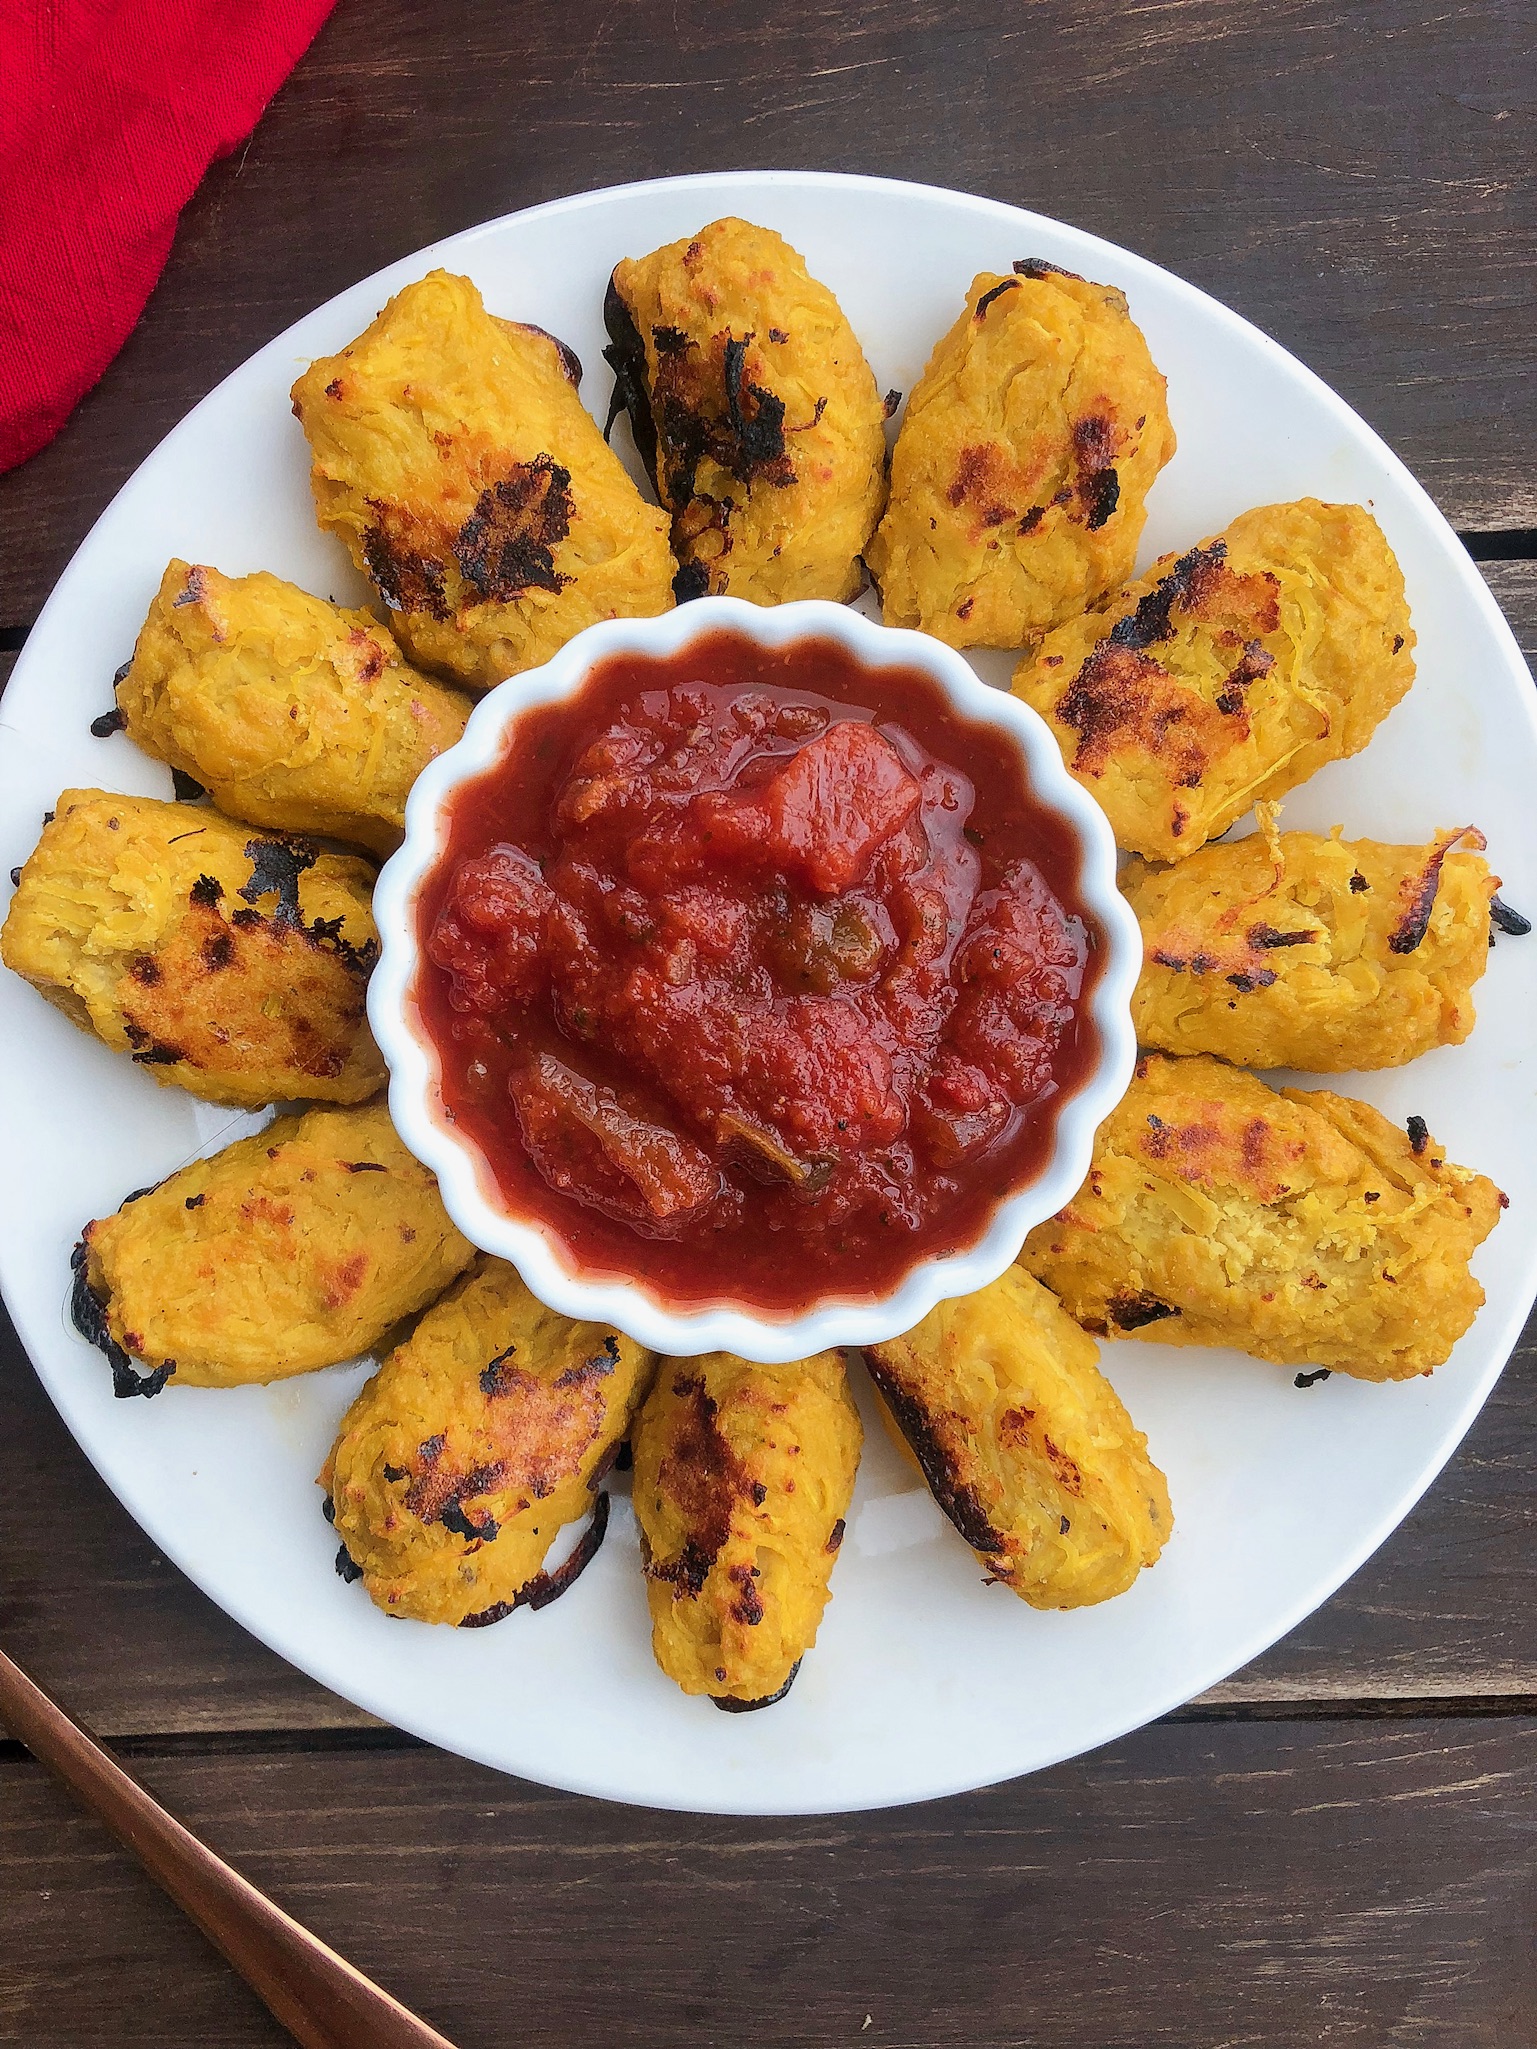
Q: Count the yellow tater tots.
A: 12